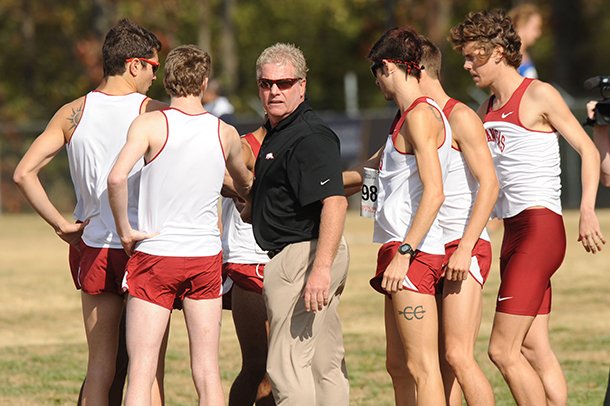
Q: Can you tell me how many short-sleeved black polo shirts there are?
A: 1